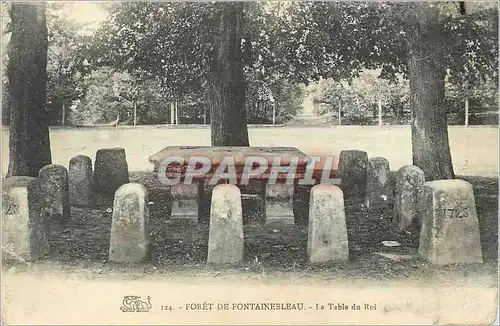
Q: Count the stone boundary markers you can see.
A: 11